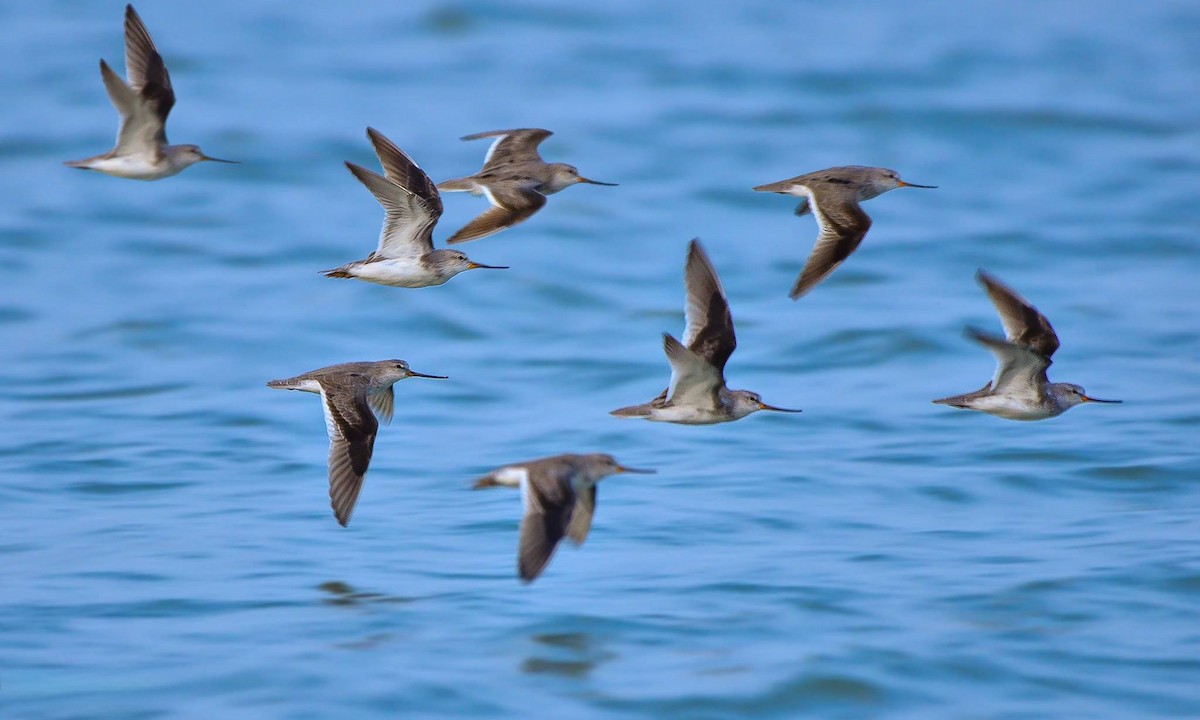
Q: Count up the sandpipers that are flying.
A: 8